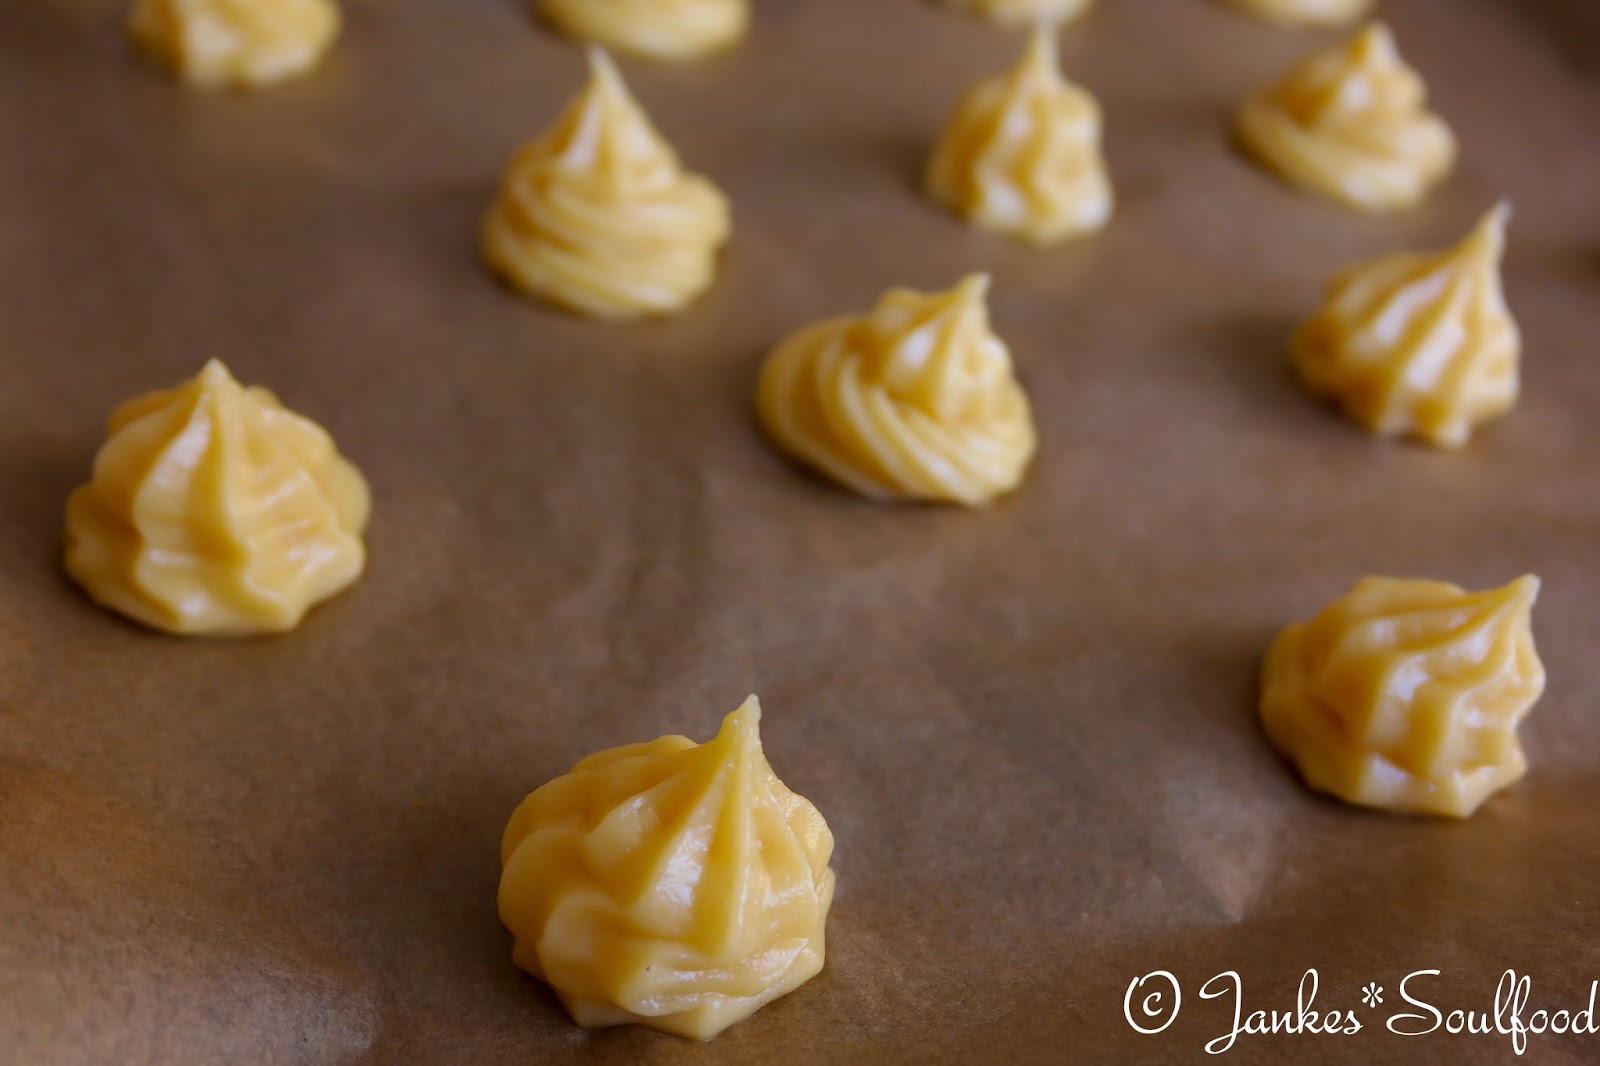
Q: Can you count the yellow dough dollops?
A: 12